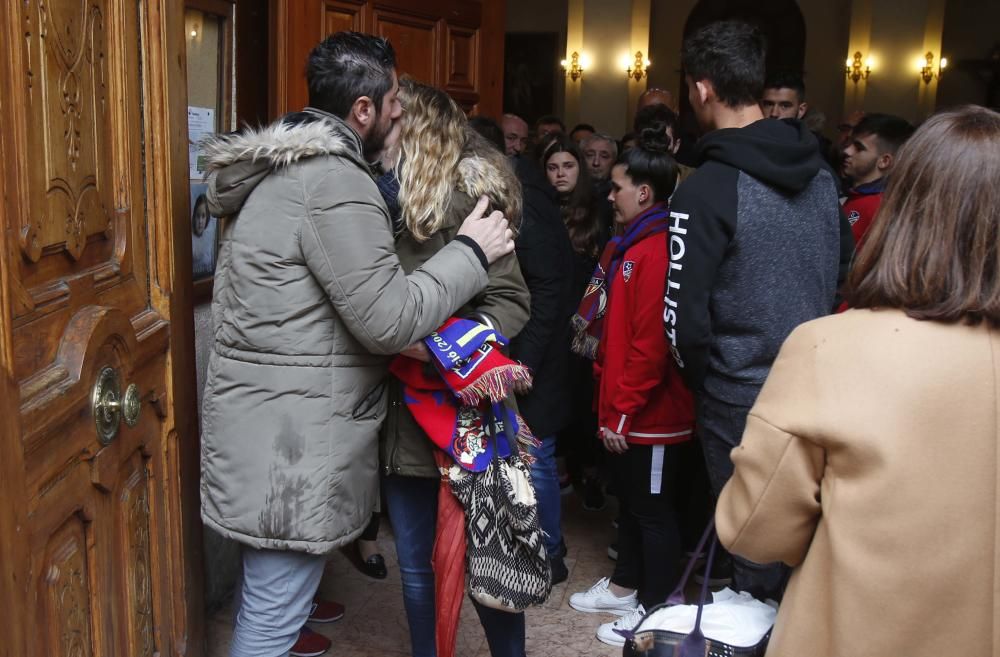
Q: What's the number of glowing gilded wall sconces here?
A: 4